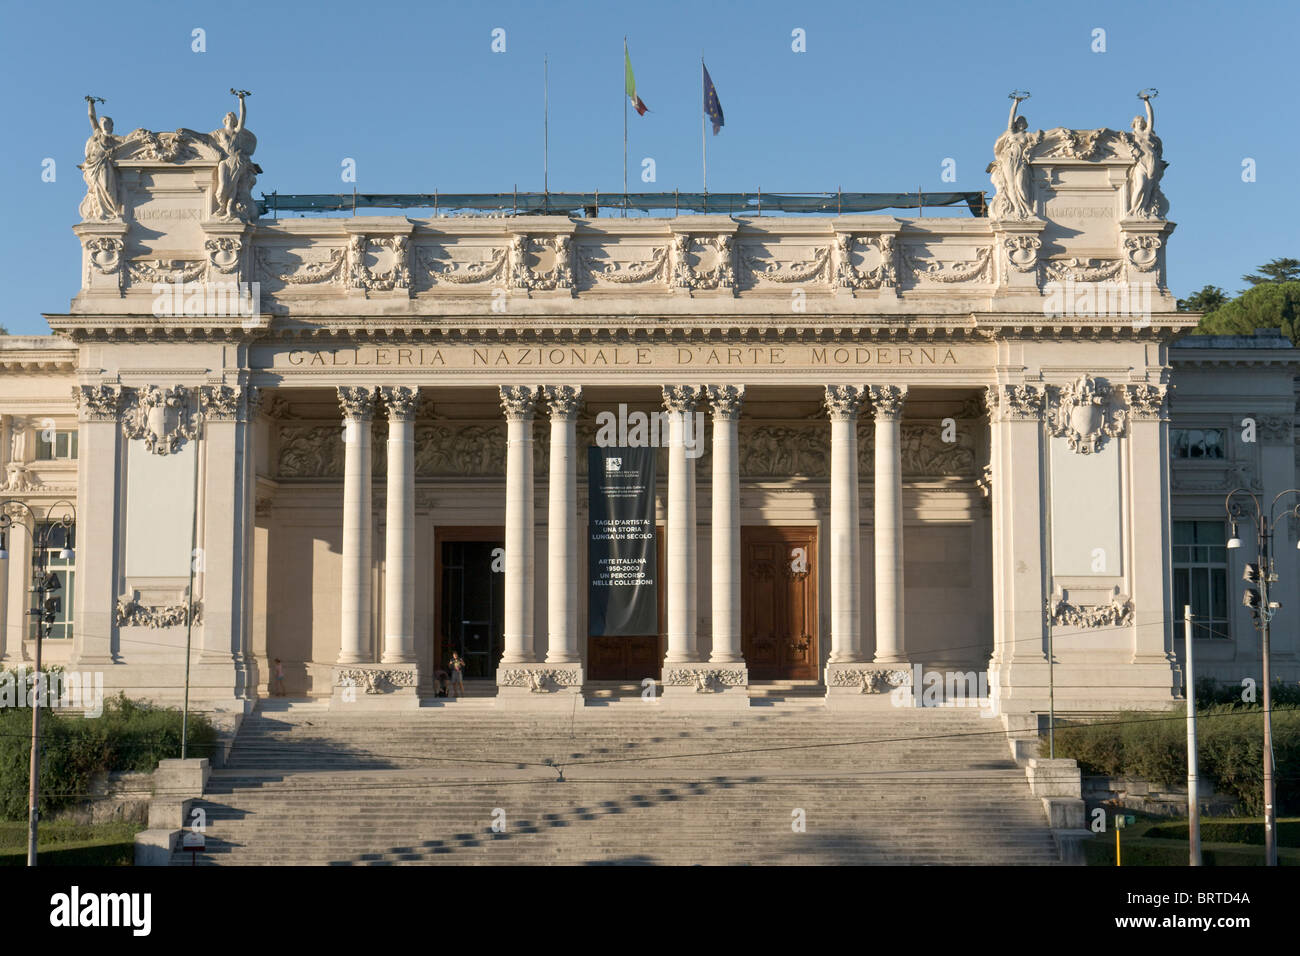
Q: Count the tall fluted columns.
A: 8